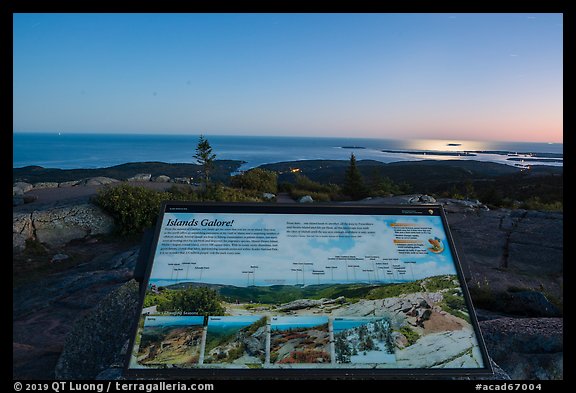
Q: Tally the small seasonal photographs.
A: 4